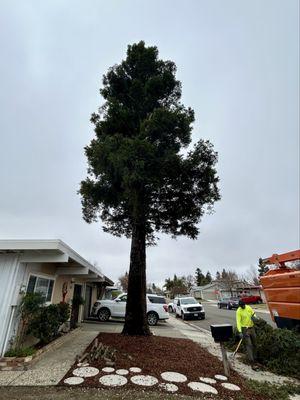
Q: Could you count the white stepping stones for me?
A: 14